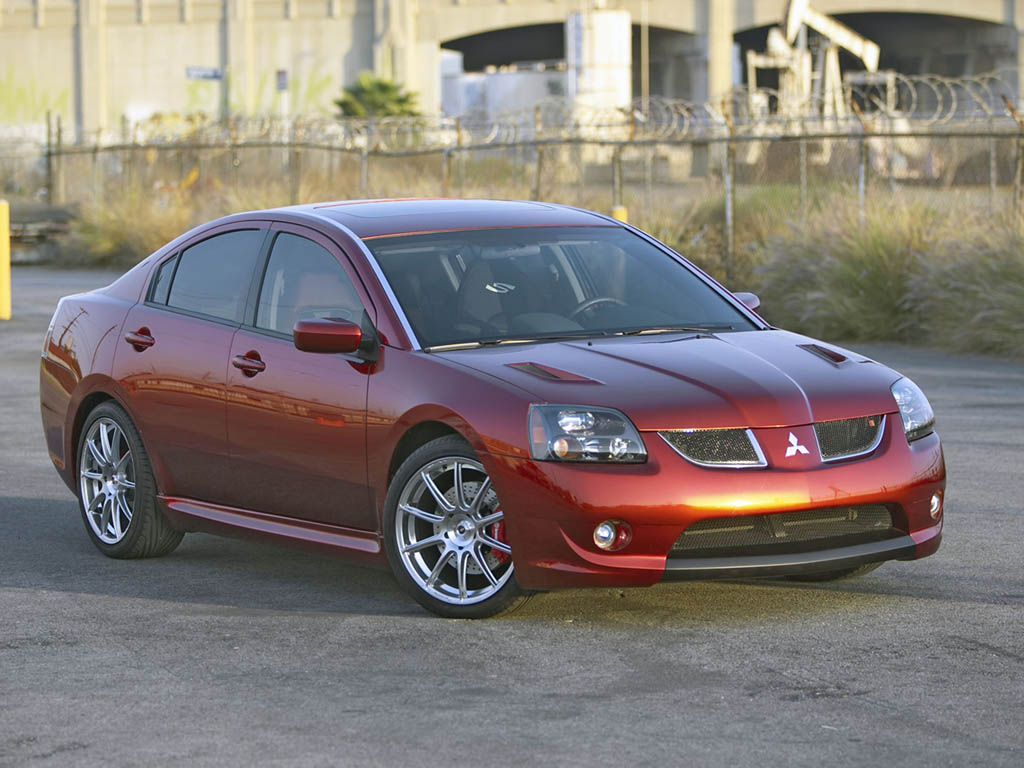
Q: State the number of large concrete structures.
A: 1